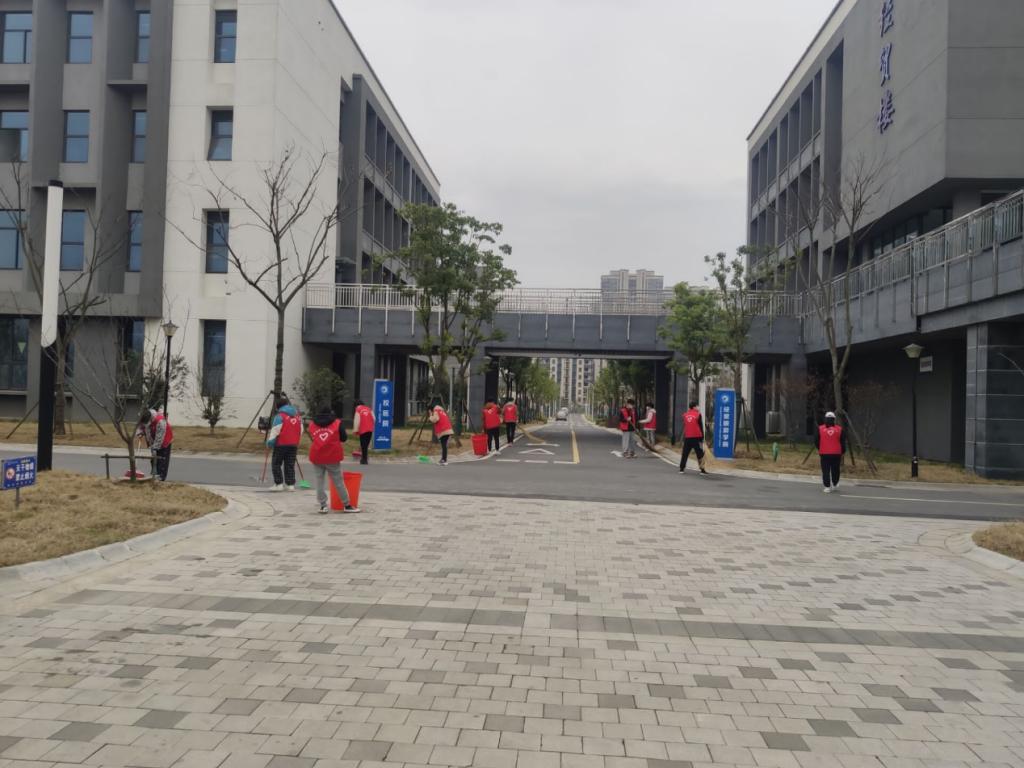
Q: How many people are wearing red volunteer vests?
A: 11